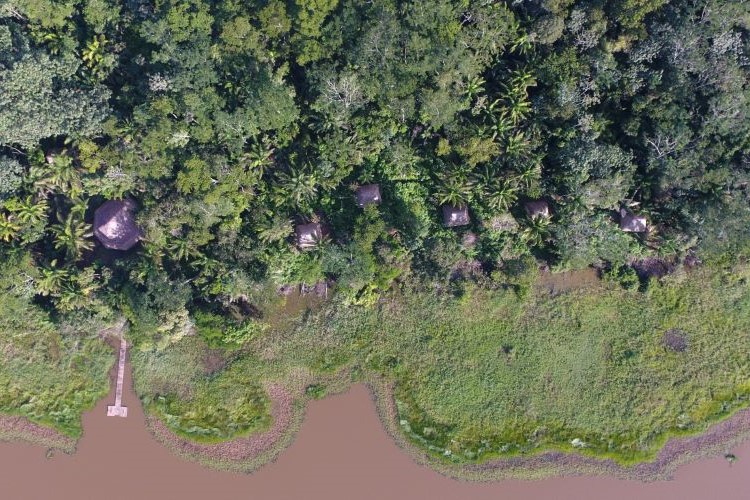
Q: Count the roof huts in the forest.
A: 6